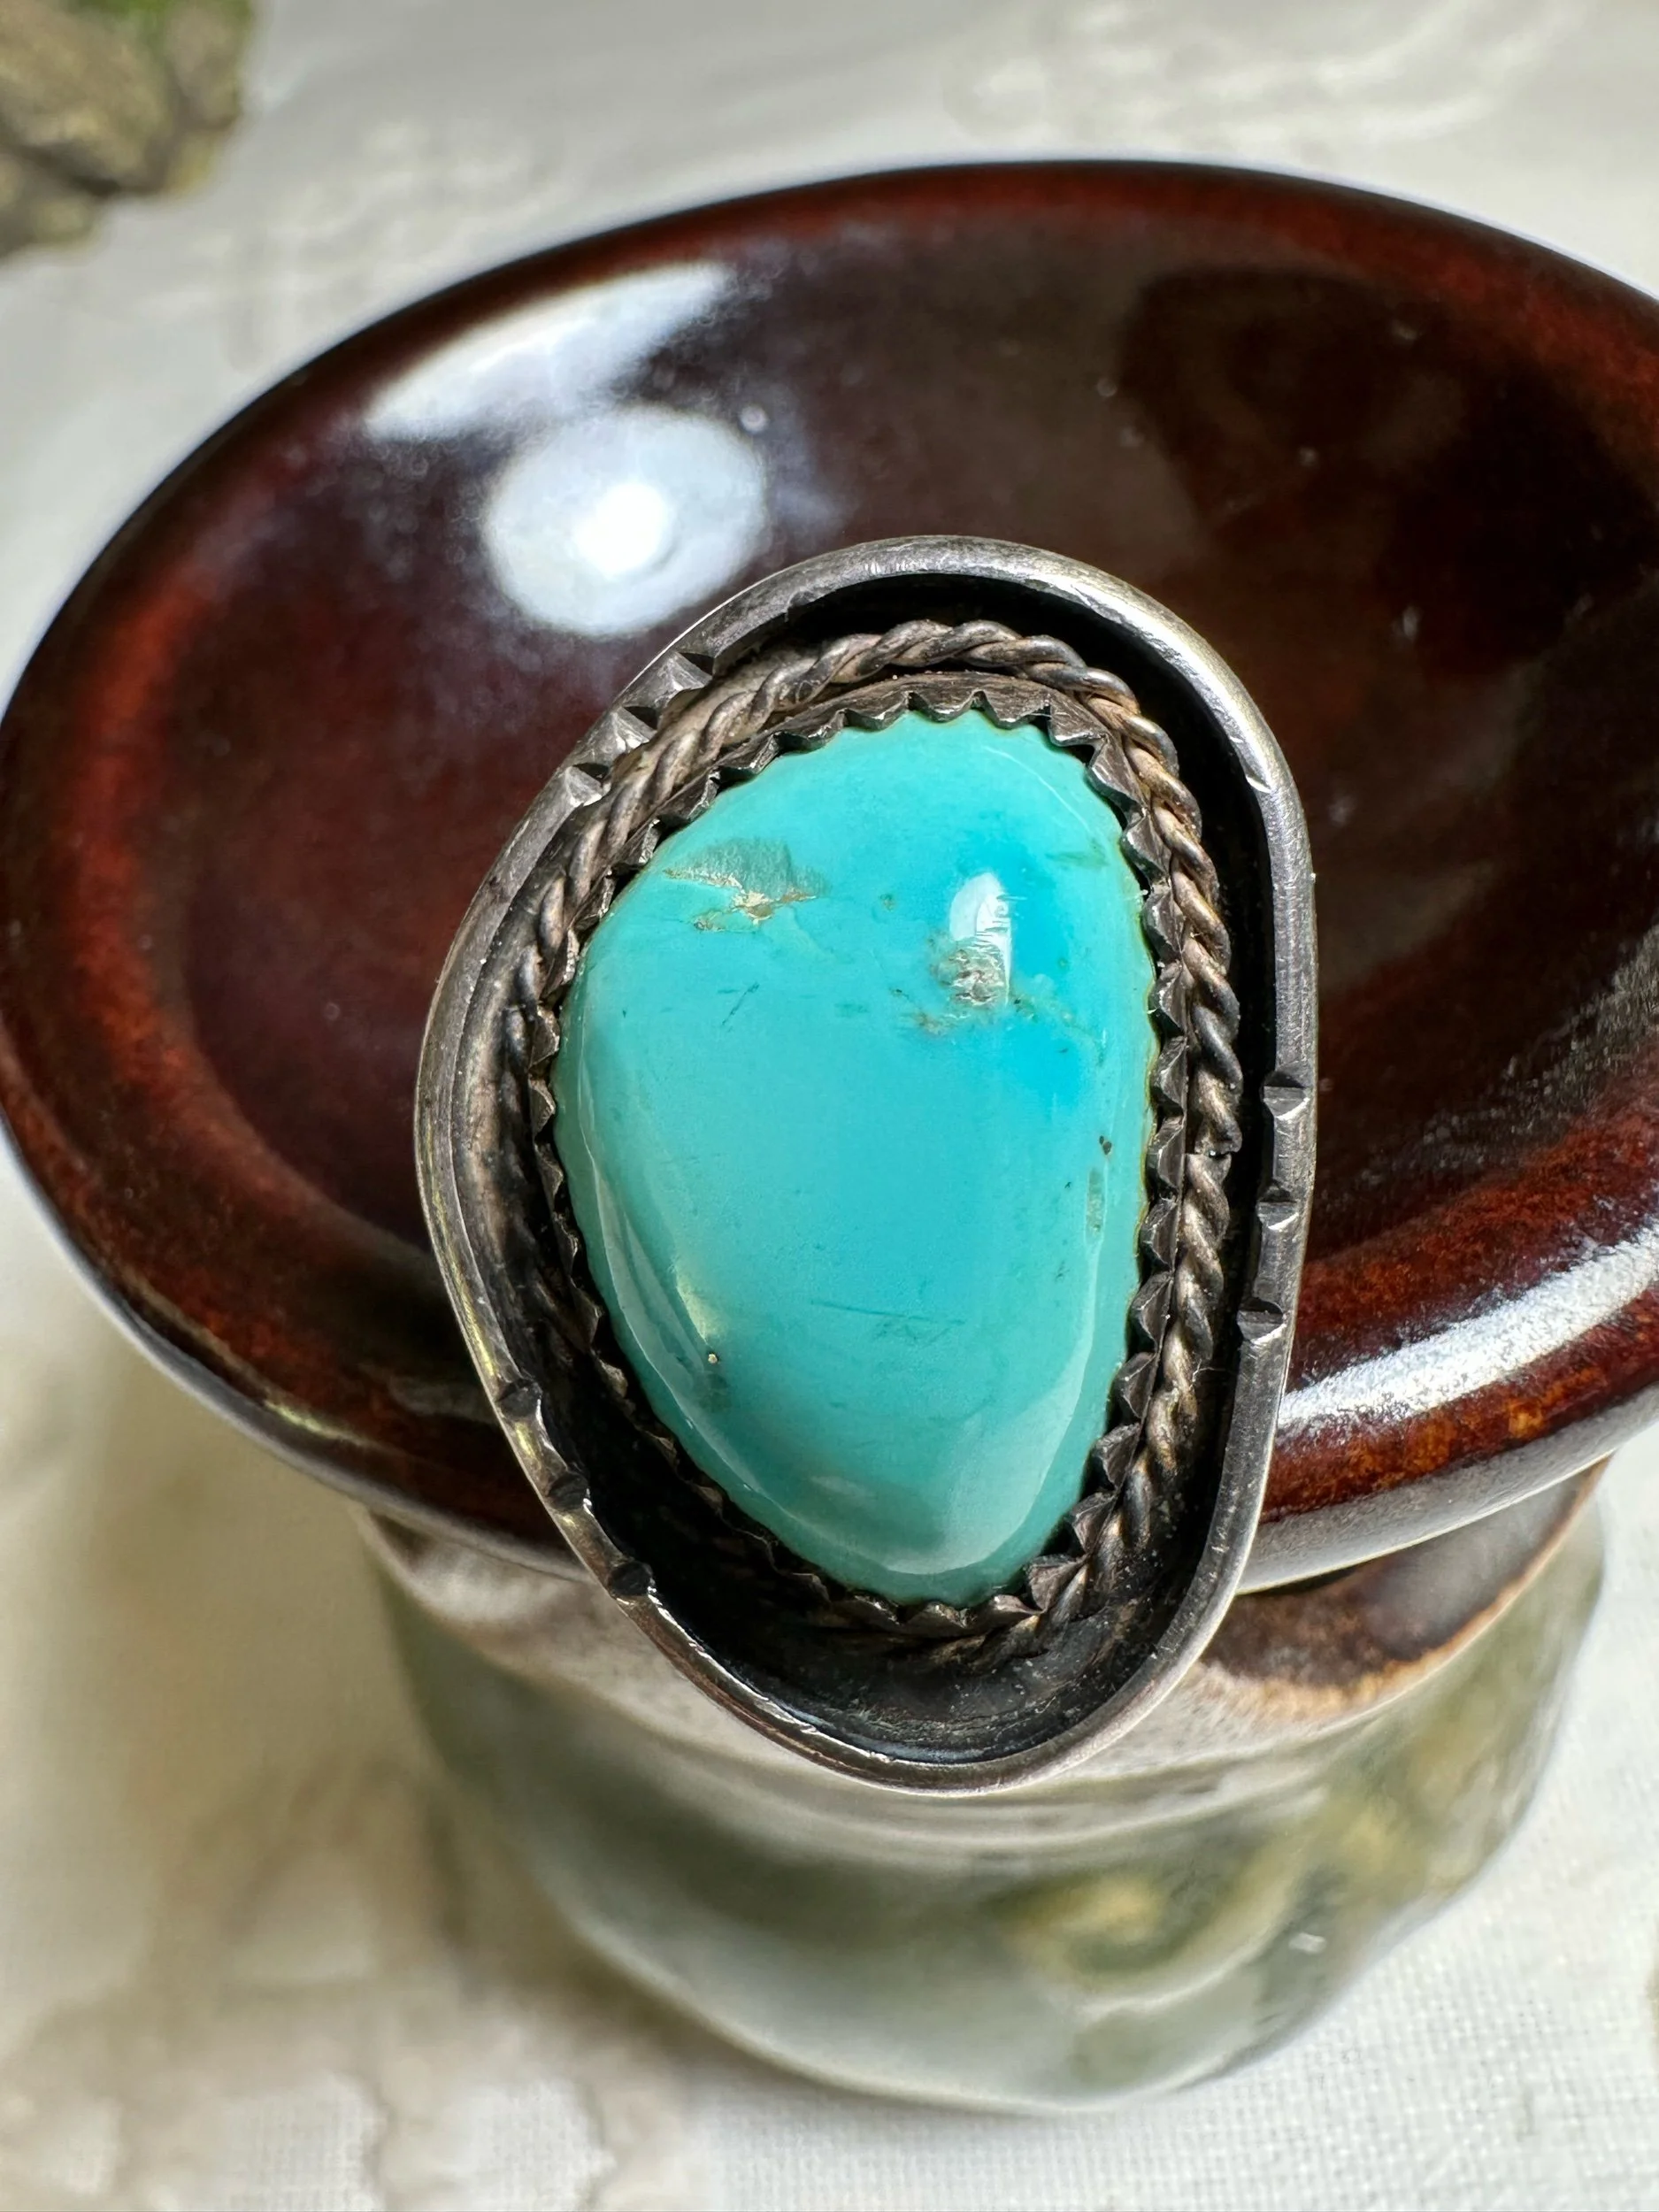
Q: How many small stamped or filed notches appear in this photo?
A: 9